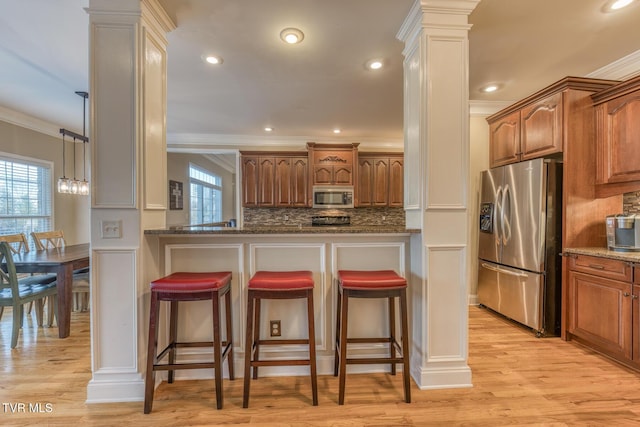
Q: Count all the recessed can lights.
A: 7